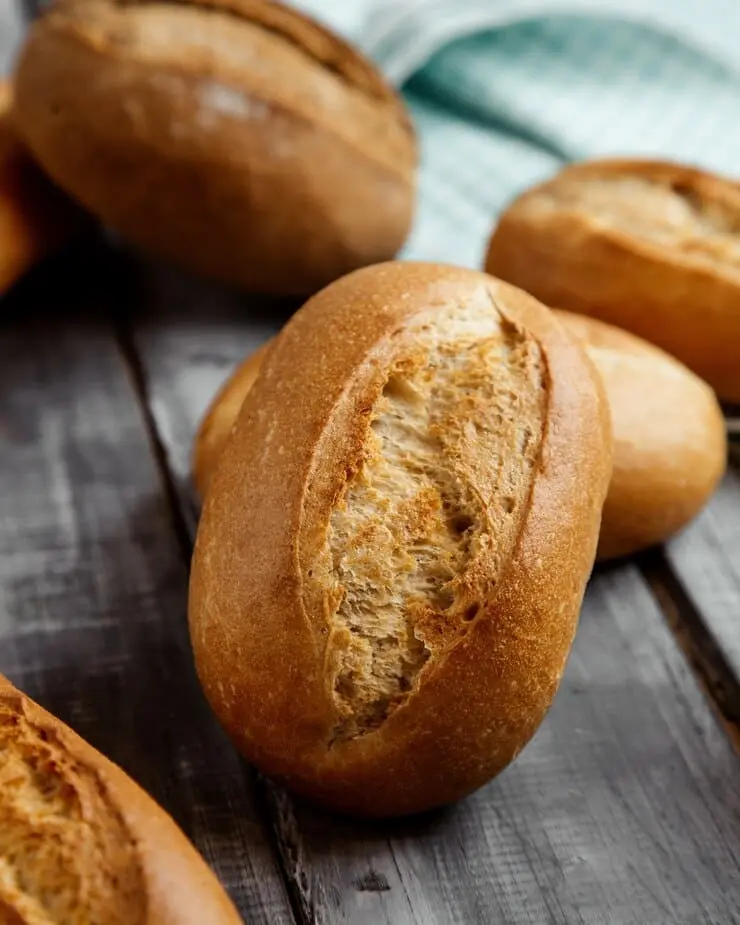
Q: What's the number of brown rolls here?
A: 6